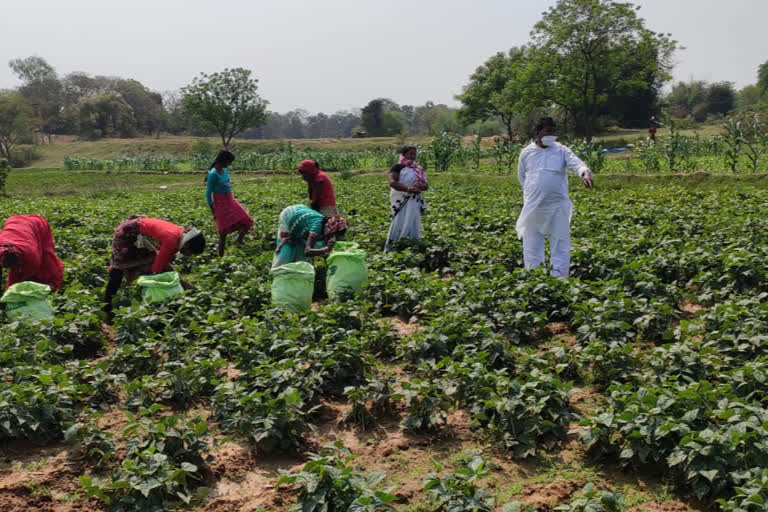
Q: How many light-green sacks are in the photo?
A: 4